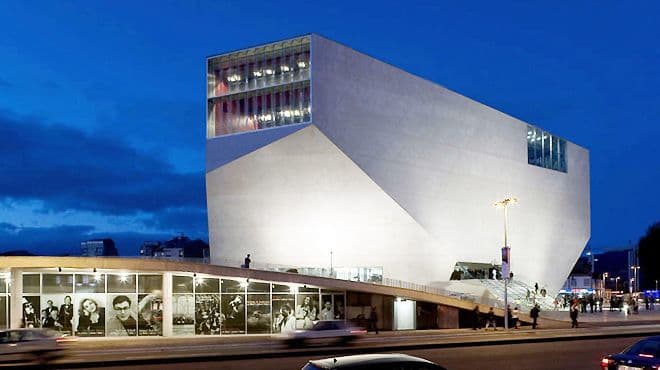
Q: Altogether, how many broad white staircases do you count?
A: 1